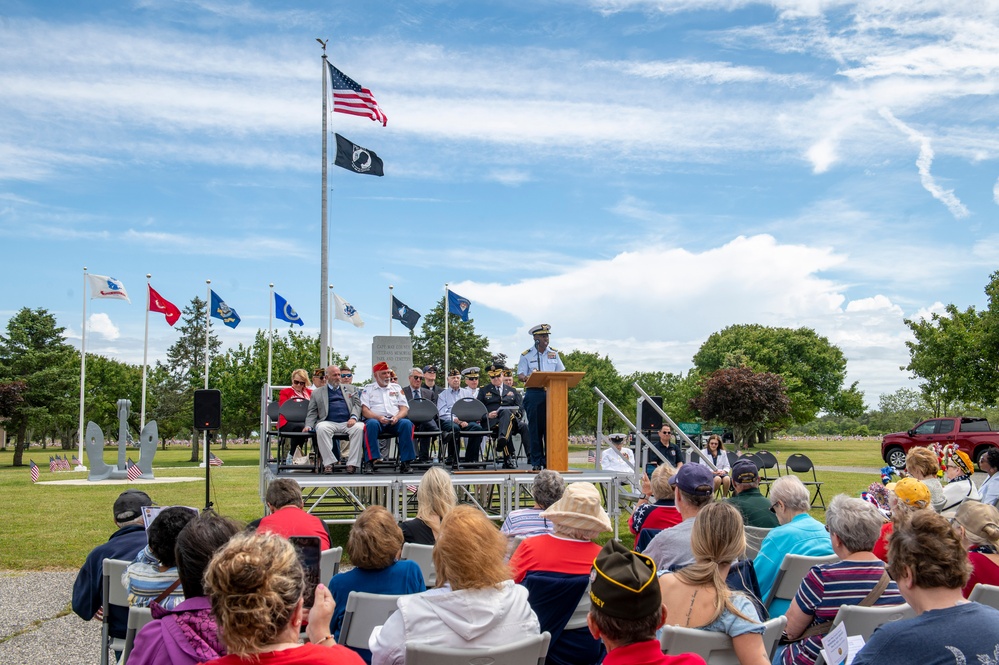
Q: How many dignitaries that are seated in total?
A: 12